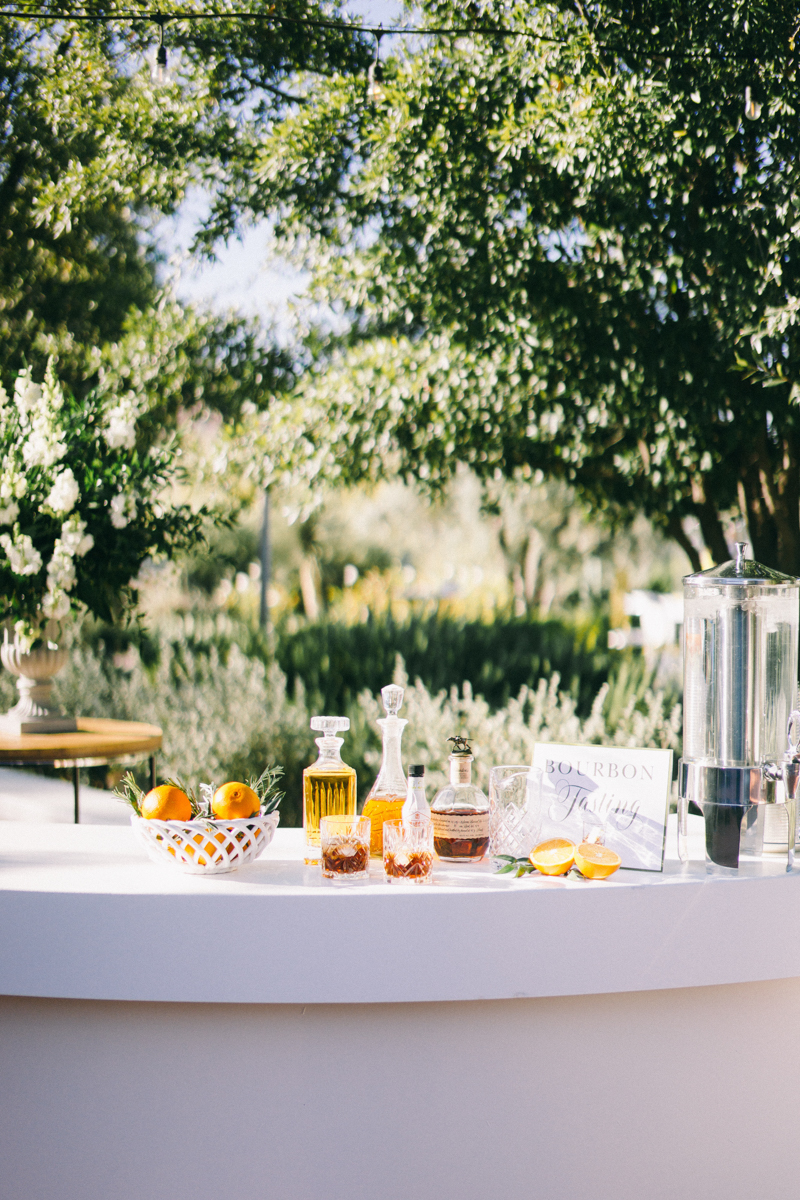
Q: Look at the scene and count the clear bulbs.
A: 3